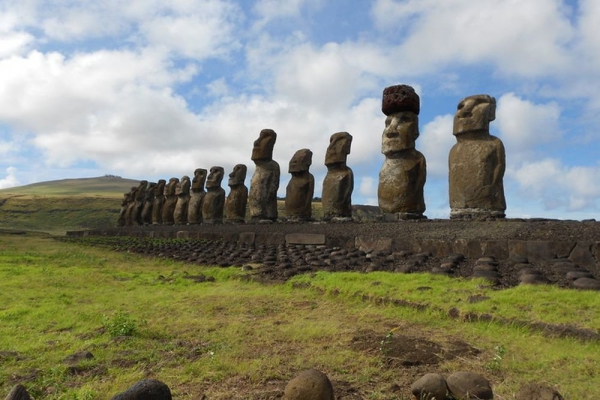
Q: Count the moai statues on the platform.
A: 15